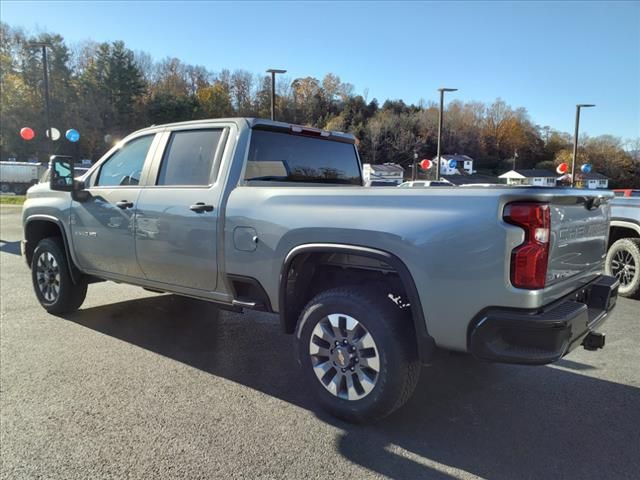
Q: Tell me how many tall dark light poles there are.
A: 4